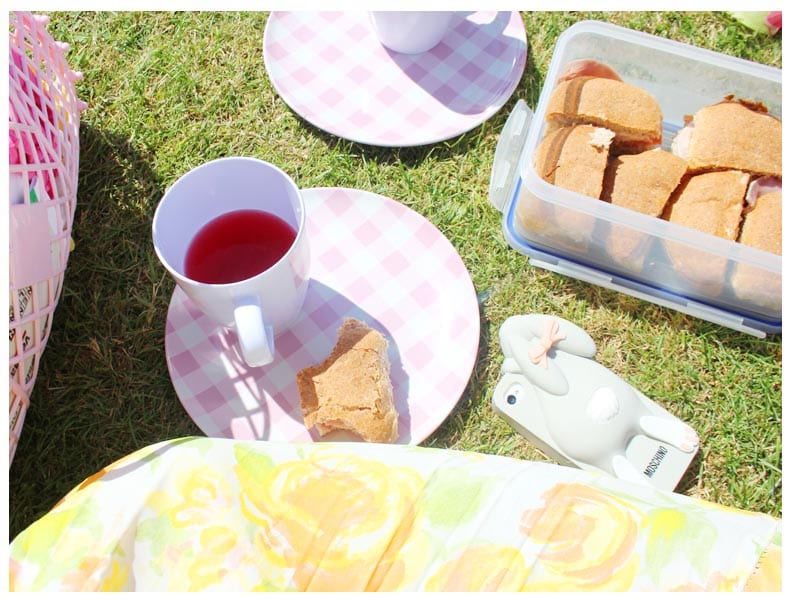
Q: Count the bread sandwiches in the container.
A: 6